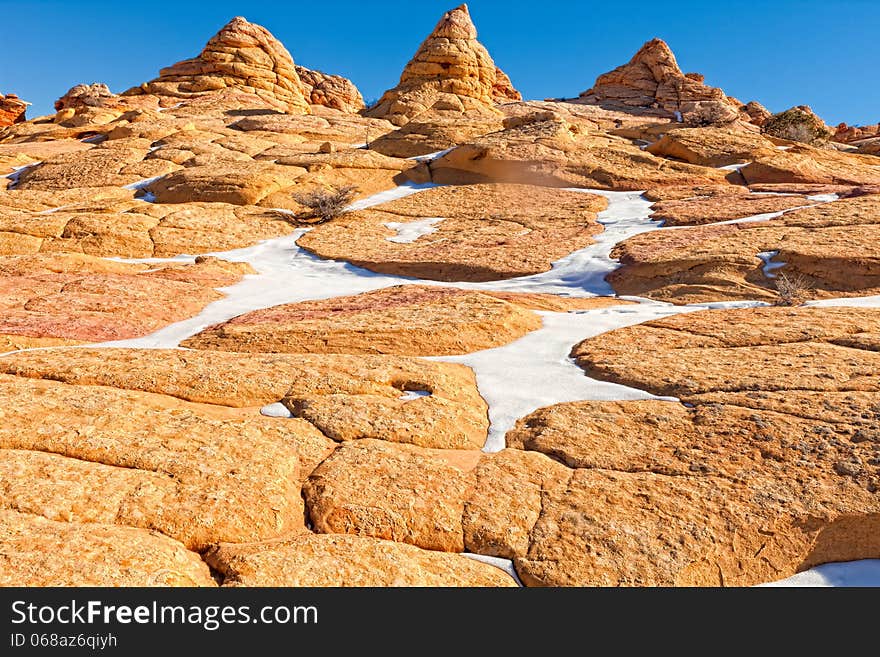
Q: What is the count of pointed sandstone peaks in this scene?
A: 3